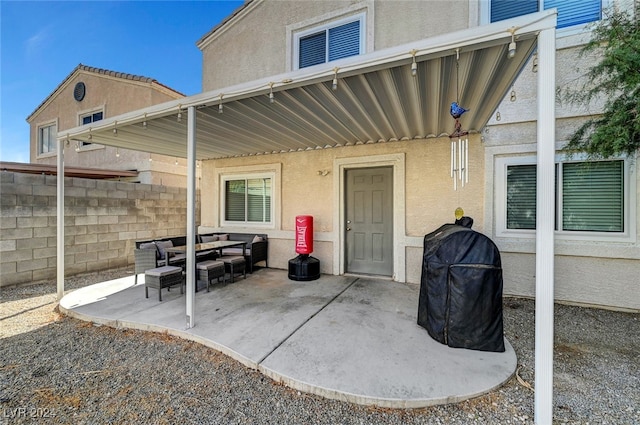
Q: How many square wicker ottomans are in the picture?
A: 3